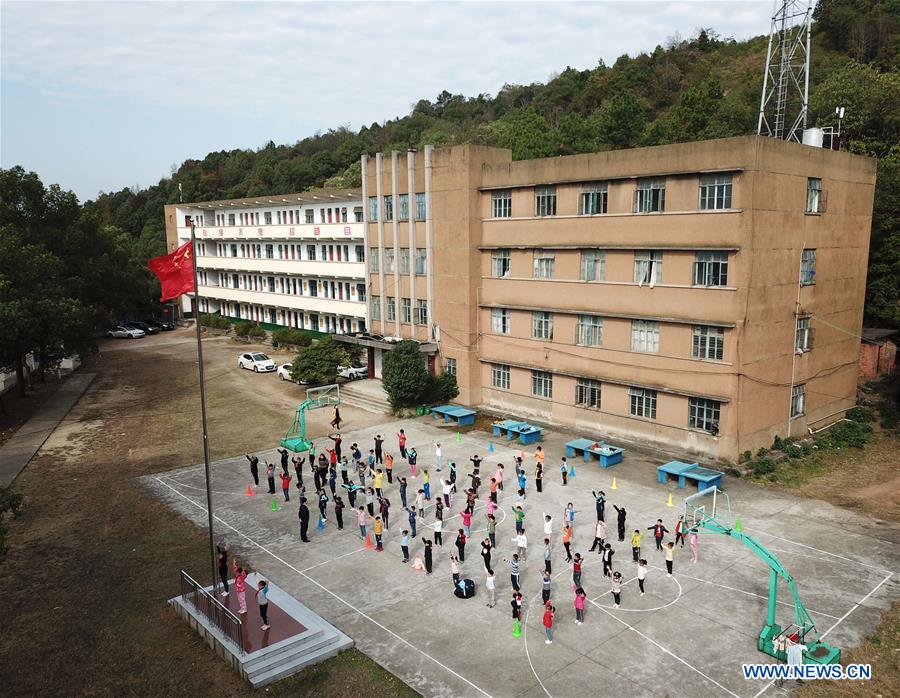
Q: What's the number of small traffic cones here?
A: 12